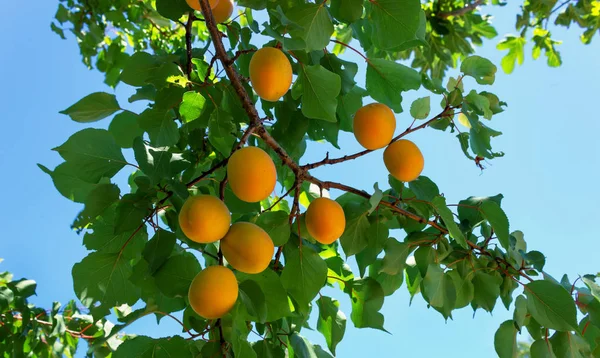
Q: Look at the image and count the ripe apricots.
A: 10